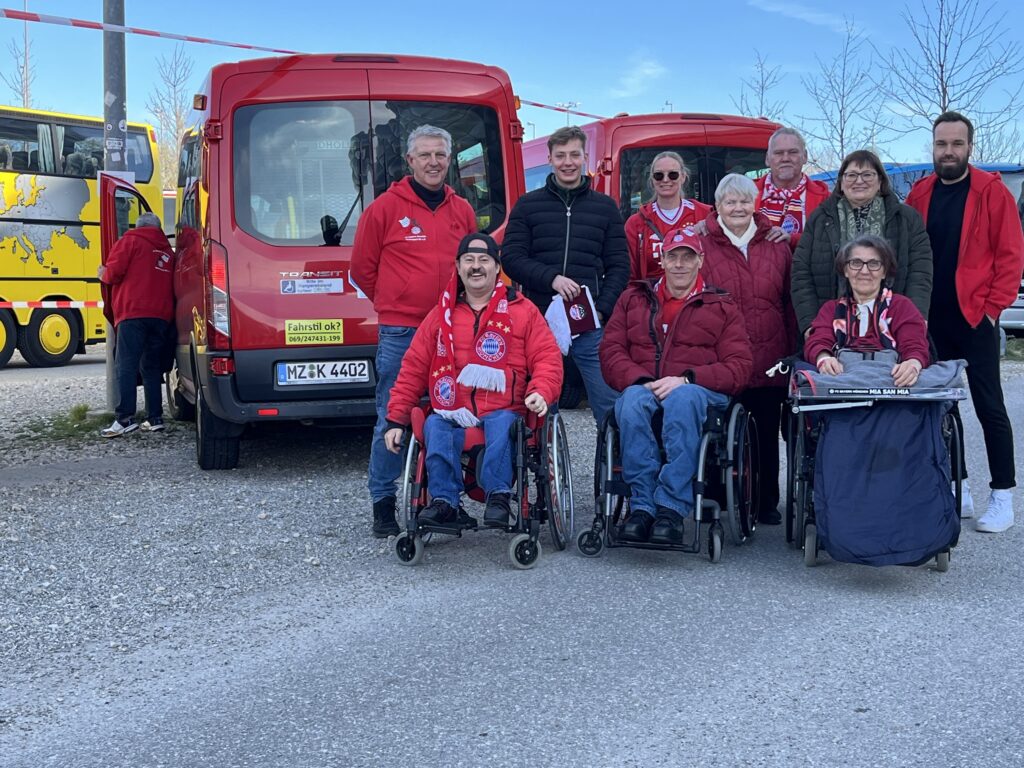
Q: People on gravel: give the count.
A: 11